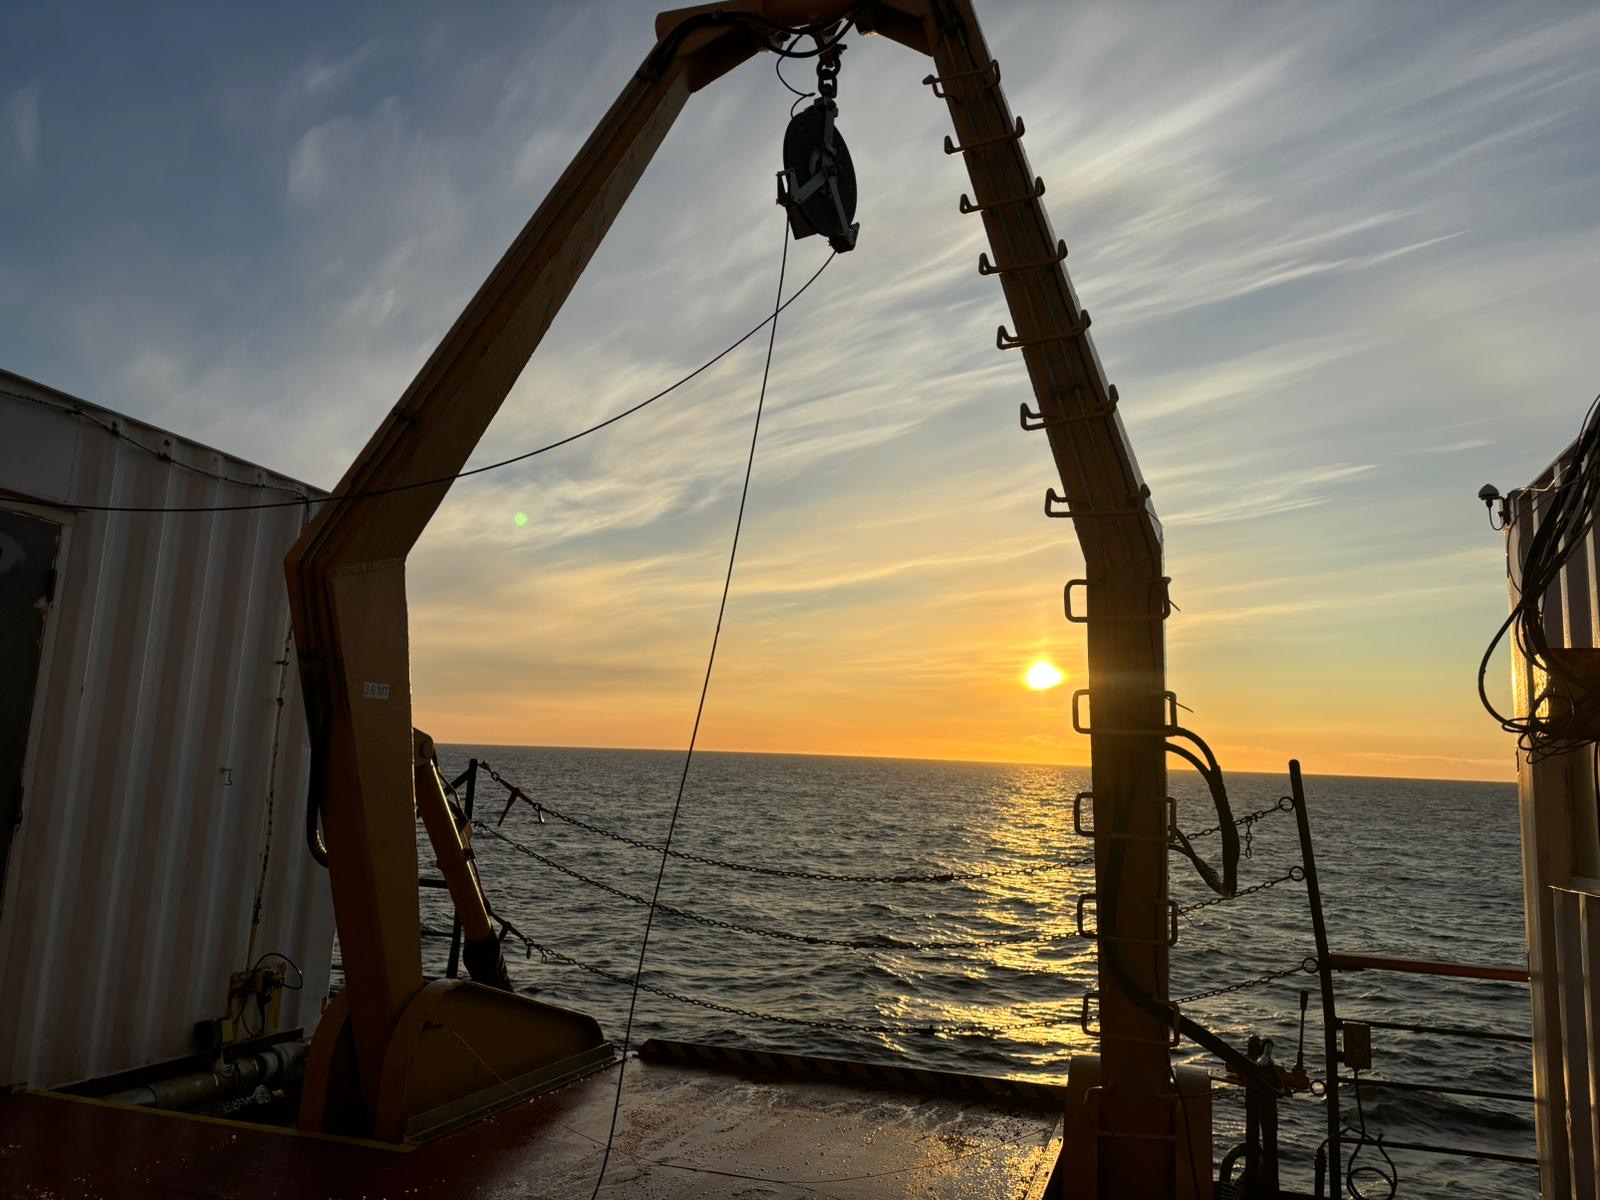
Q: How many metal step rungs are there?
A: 13